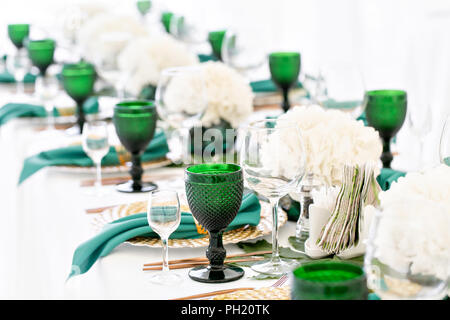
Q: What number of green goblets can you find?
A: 11